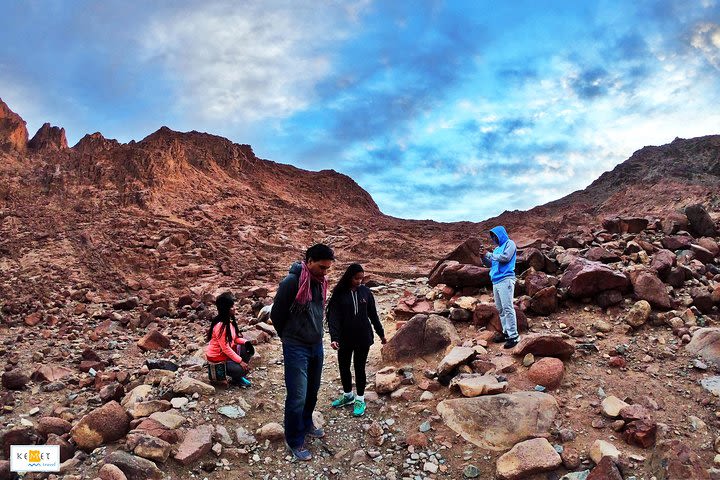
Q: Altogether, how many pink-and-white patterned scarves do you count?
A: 1